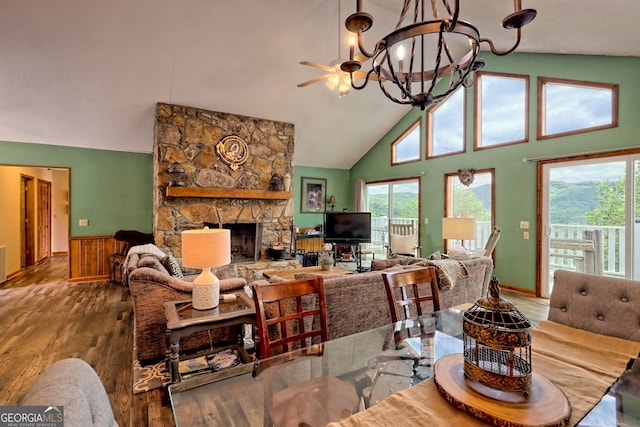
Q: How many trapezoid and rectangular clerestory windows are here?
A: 4